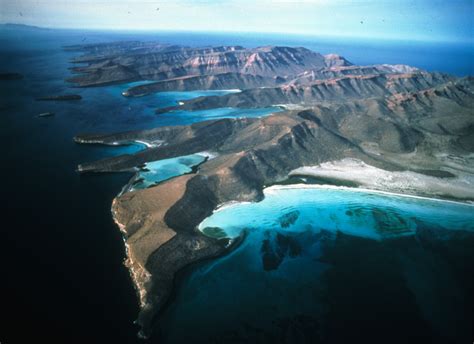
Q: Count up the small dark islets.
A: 3